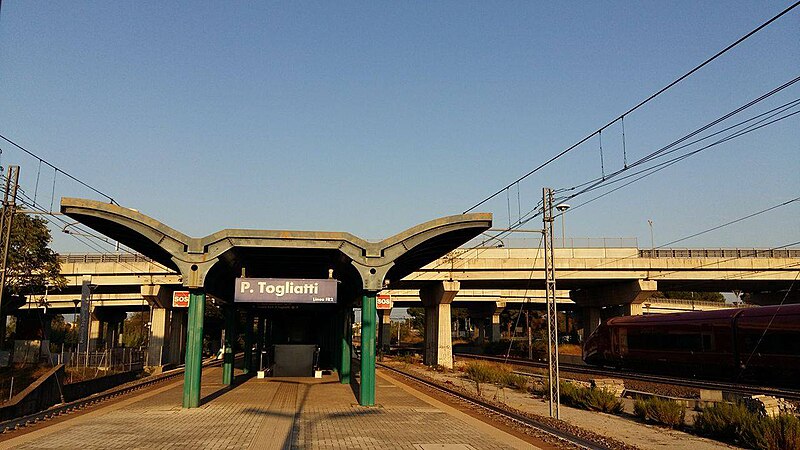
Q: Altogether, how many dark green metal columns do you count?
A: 4